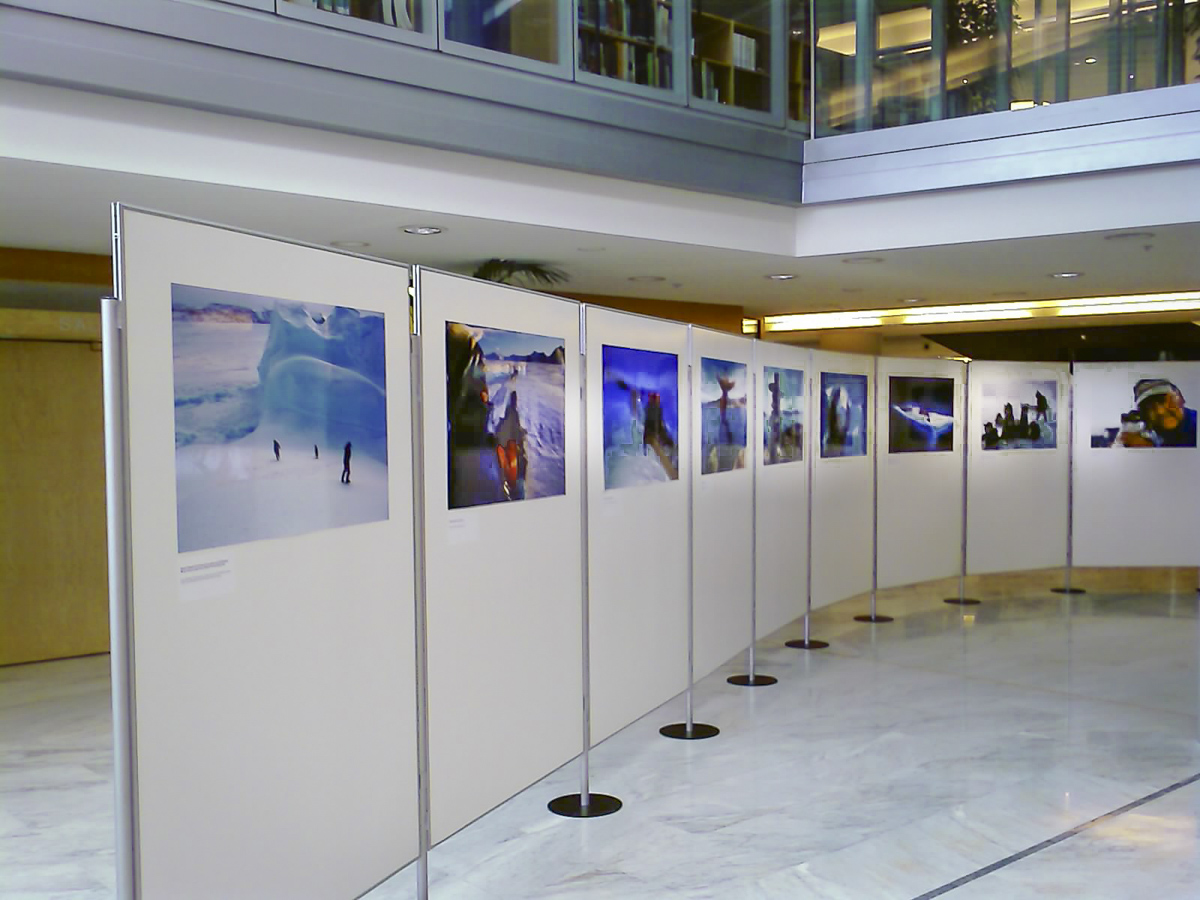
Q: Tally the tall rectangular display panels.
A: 9